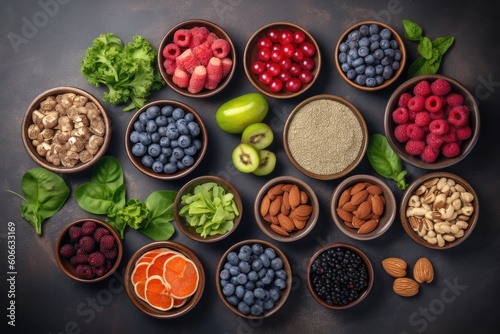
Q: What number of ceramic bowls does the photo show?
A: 15